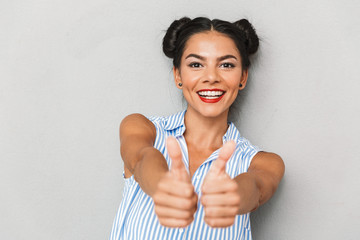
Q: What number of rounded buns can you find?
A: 2